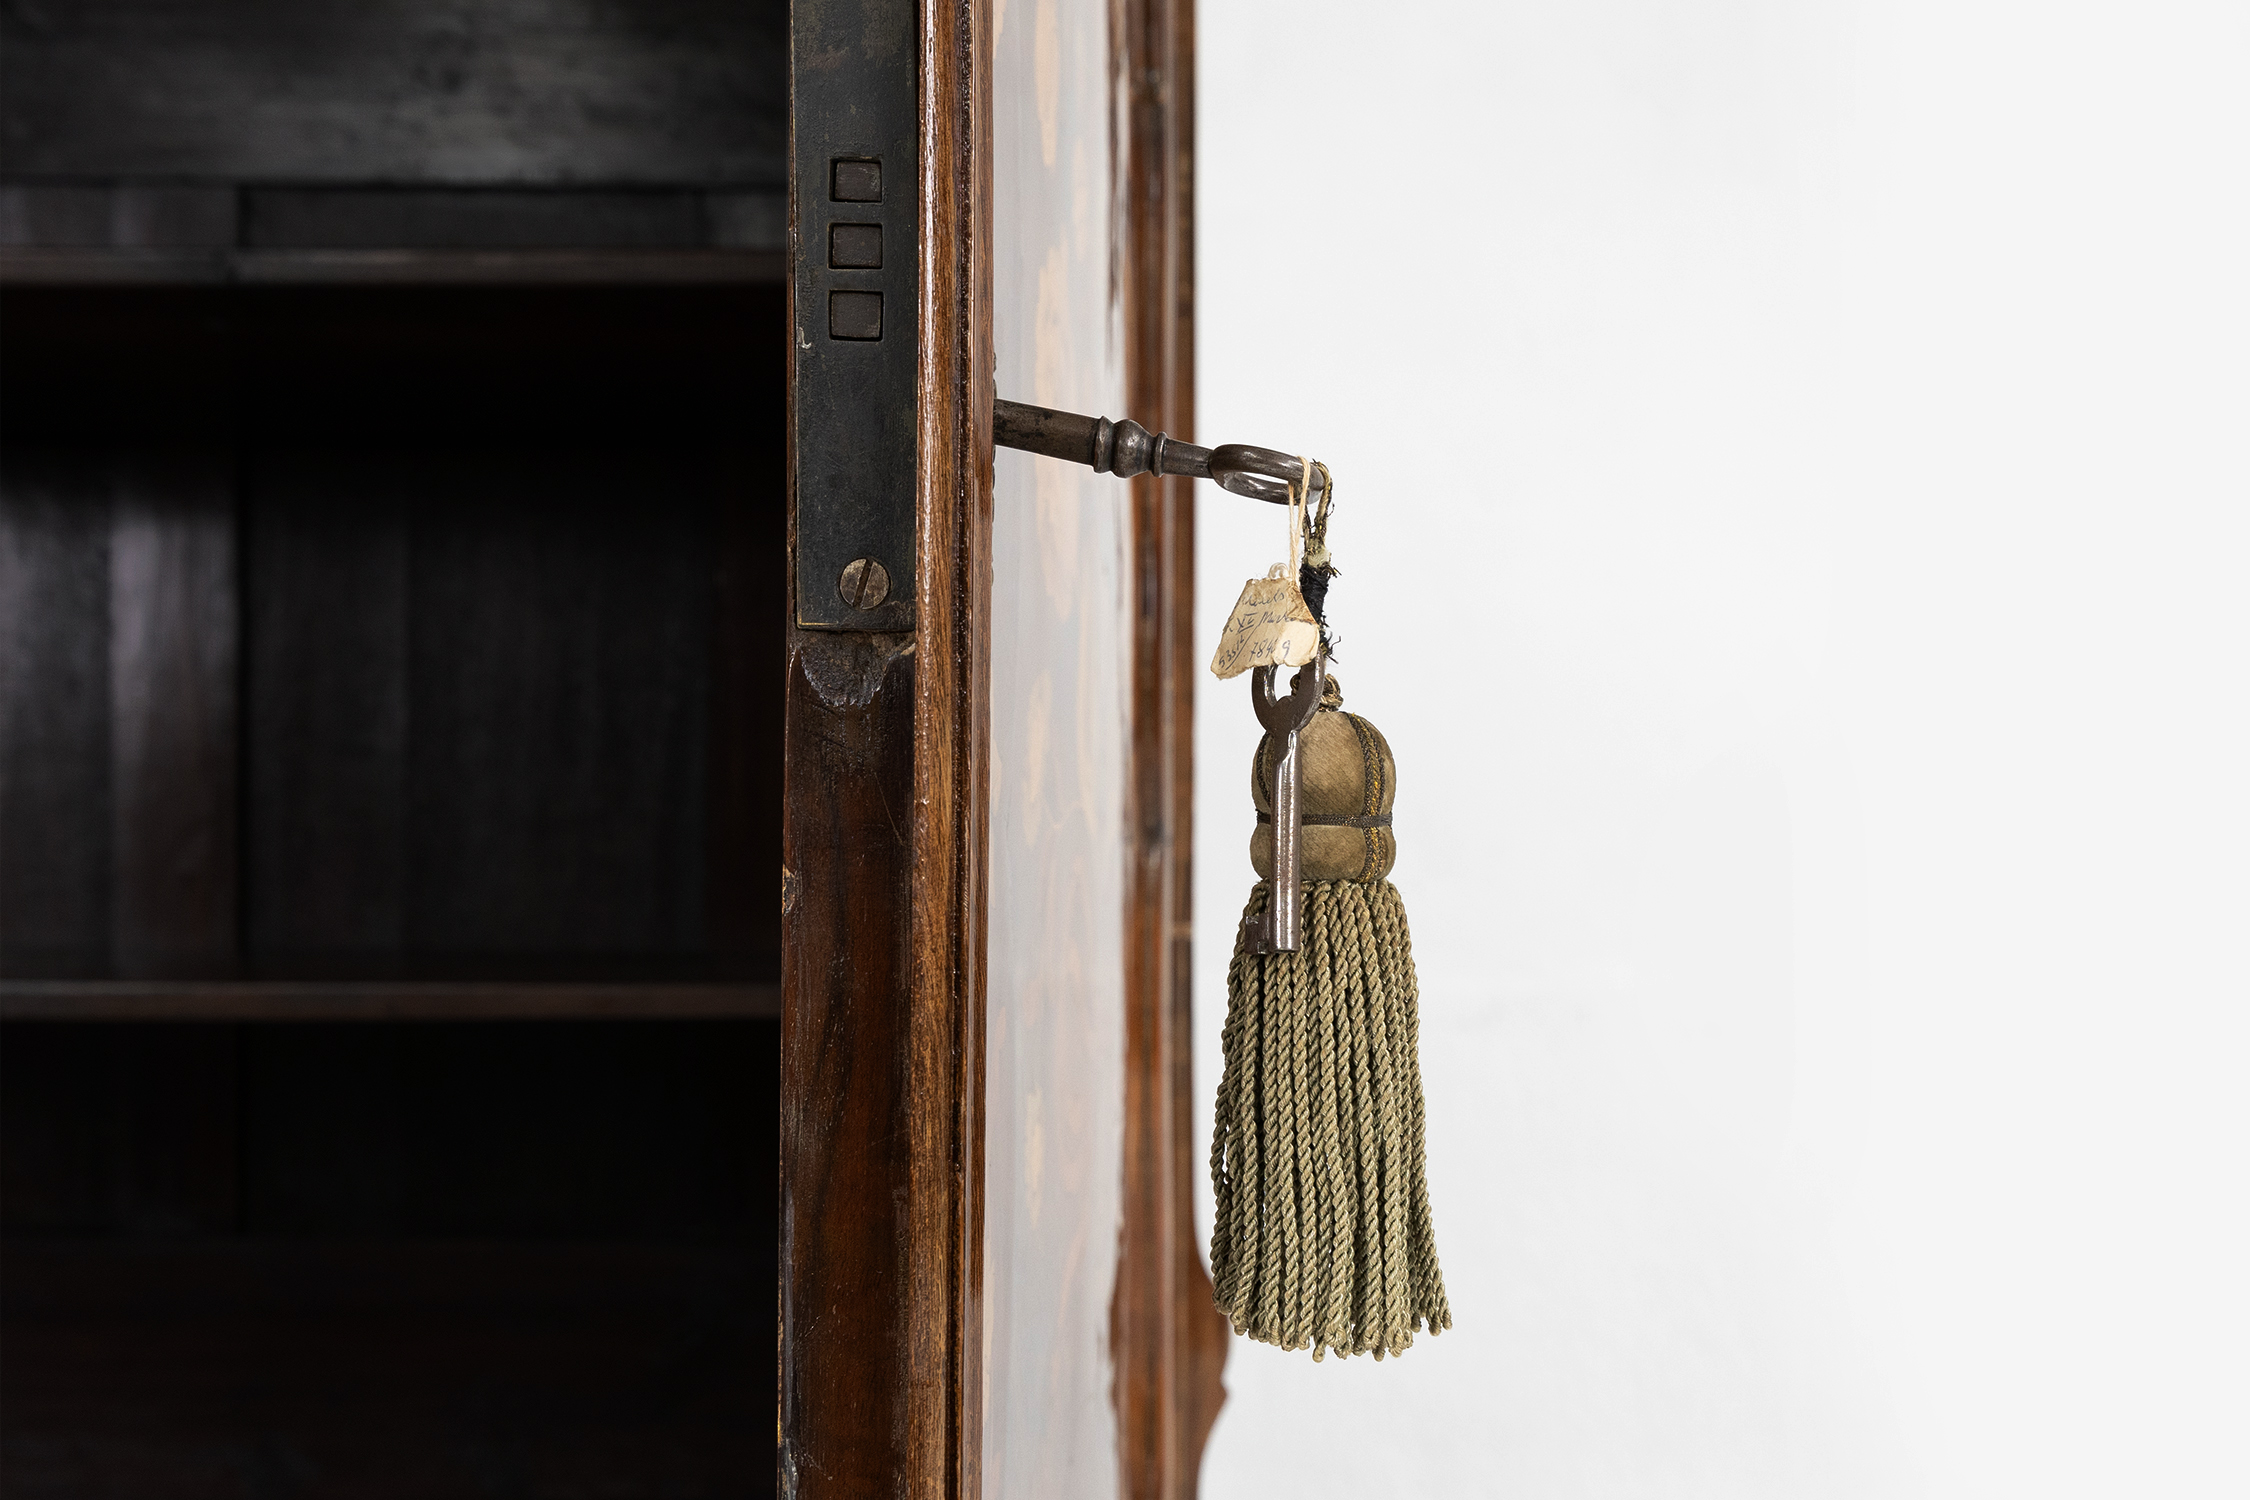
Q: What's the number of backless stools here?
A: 0